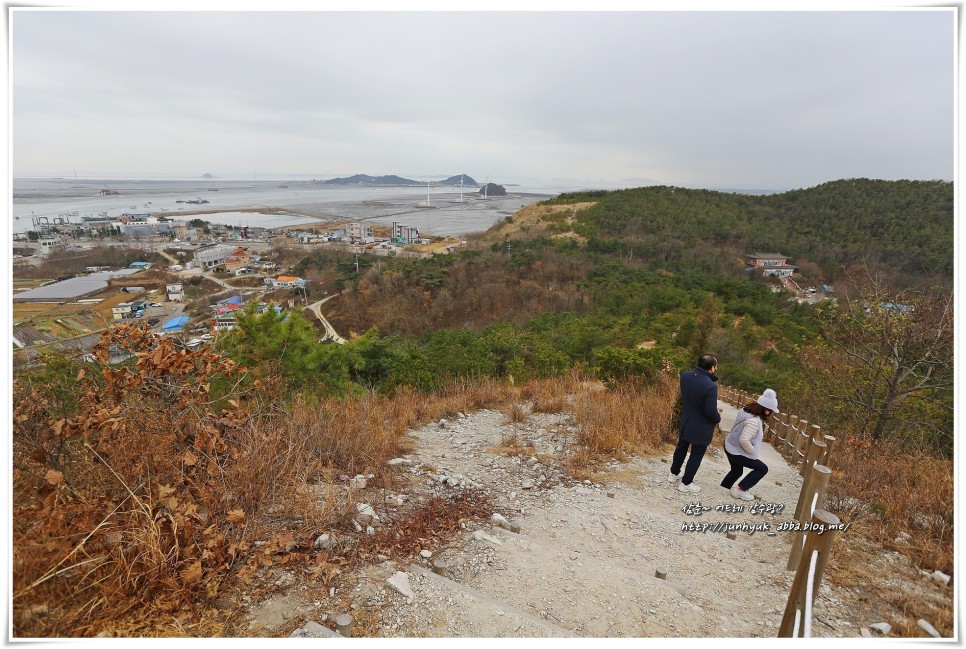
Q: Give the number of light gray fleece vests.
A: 1